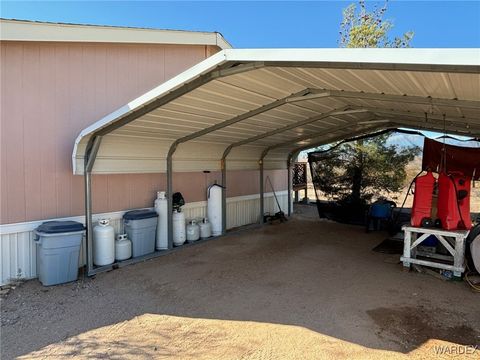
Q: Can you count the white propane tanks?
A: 7